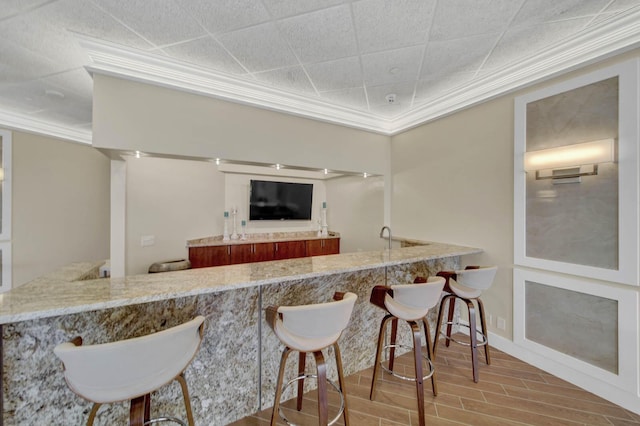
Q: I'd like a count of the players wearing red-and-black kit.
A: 0